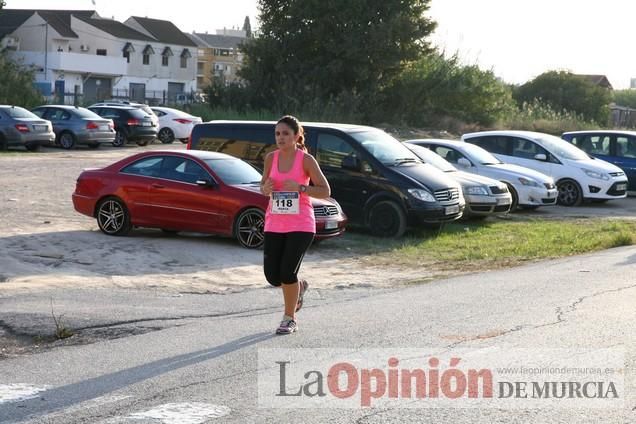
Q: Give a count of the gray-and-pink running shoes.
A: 2